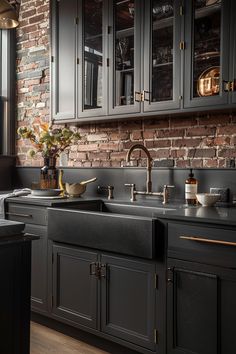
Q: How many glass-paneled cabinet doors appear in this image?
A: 4